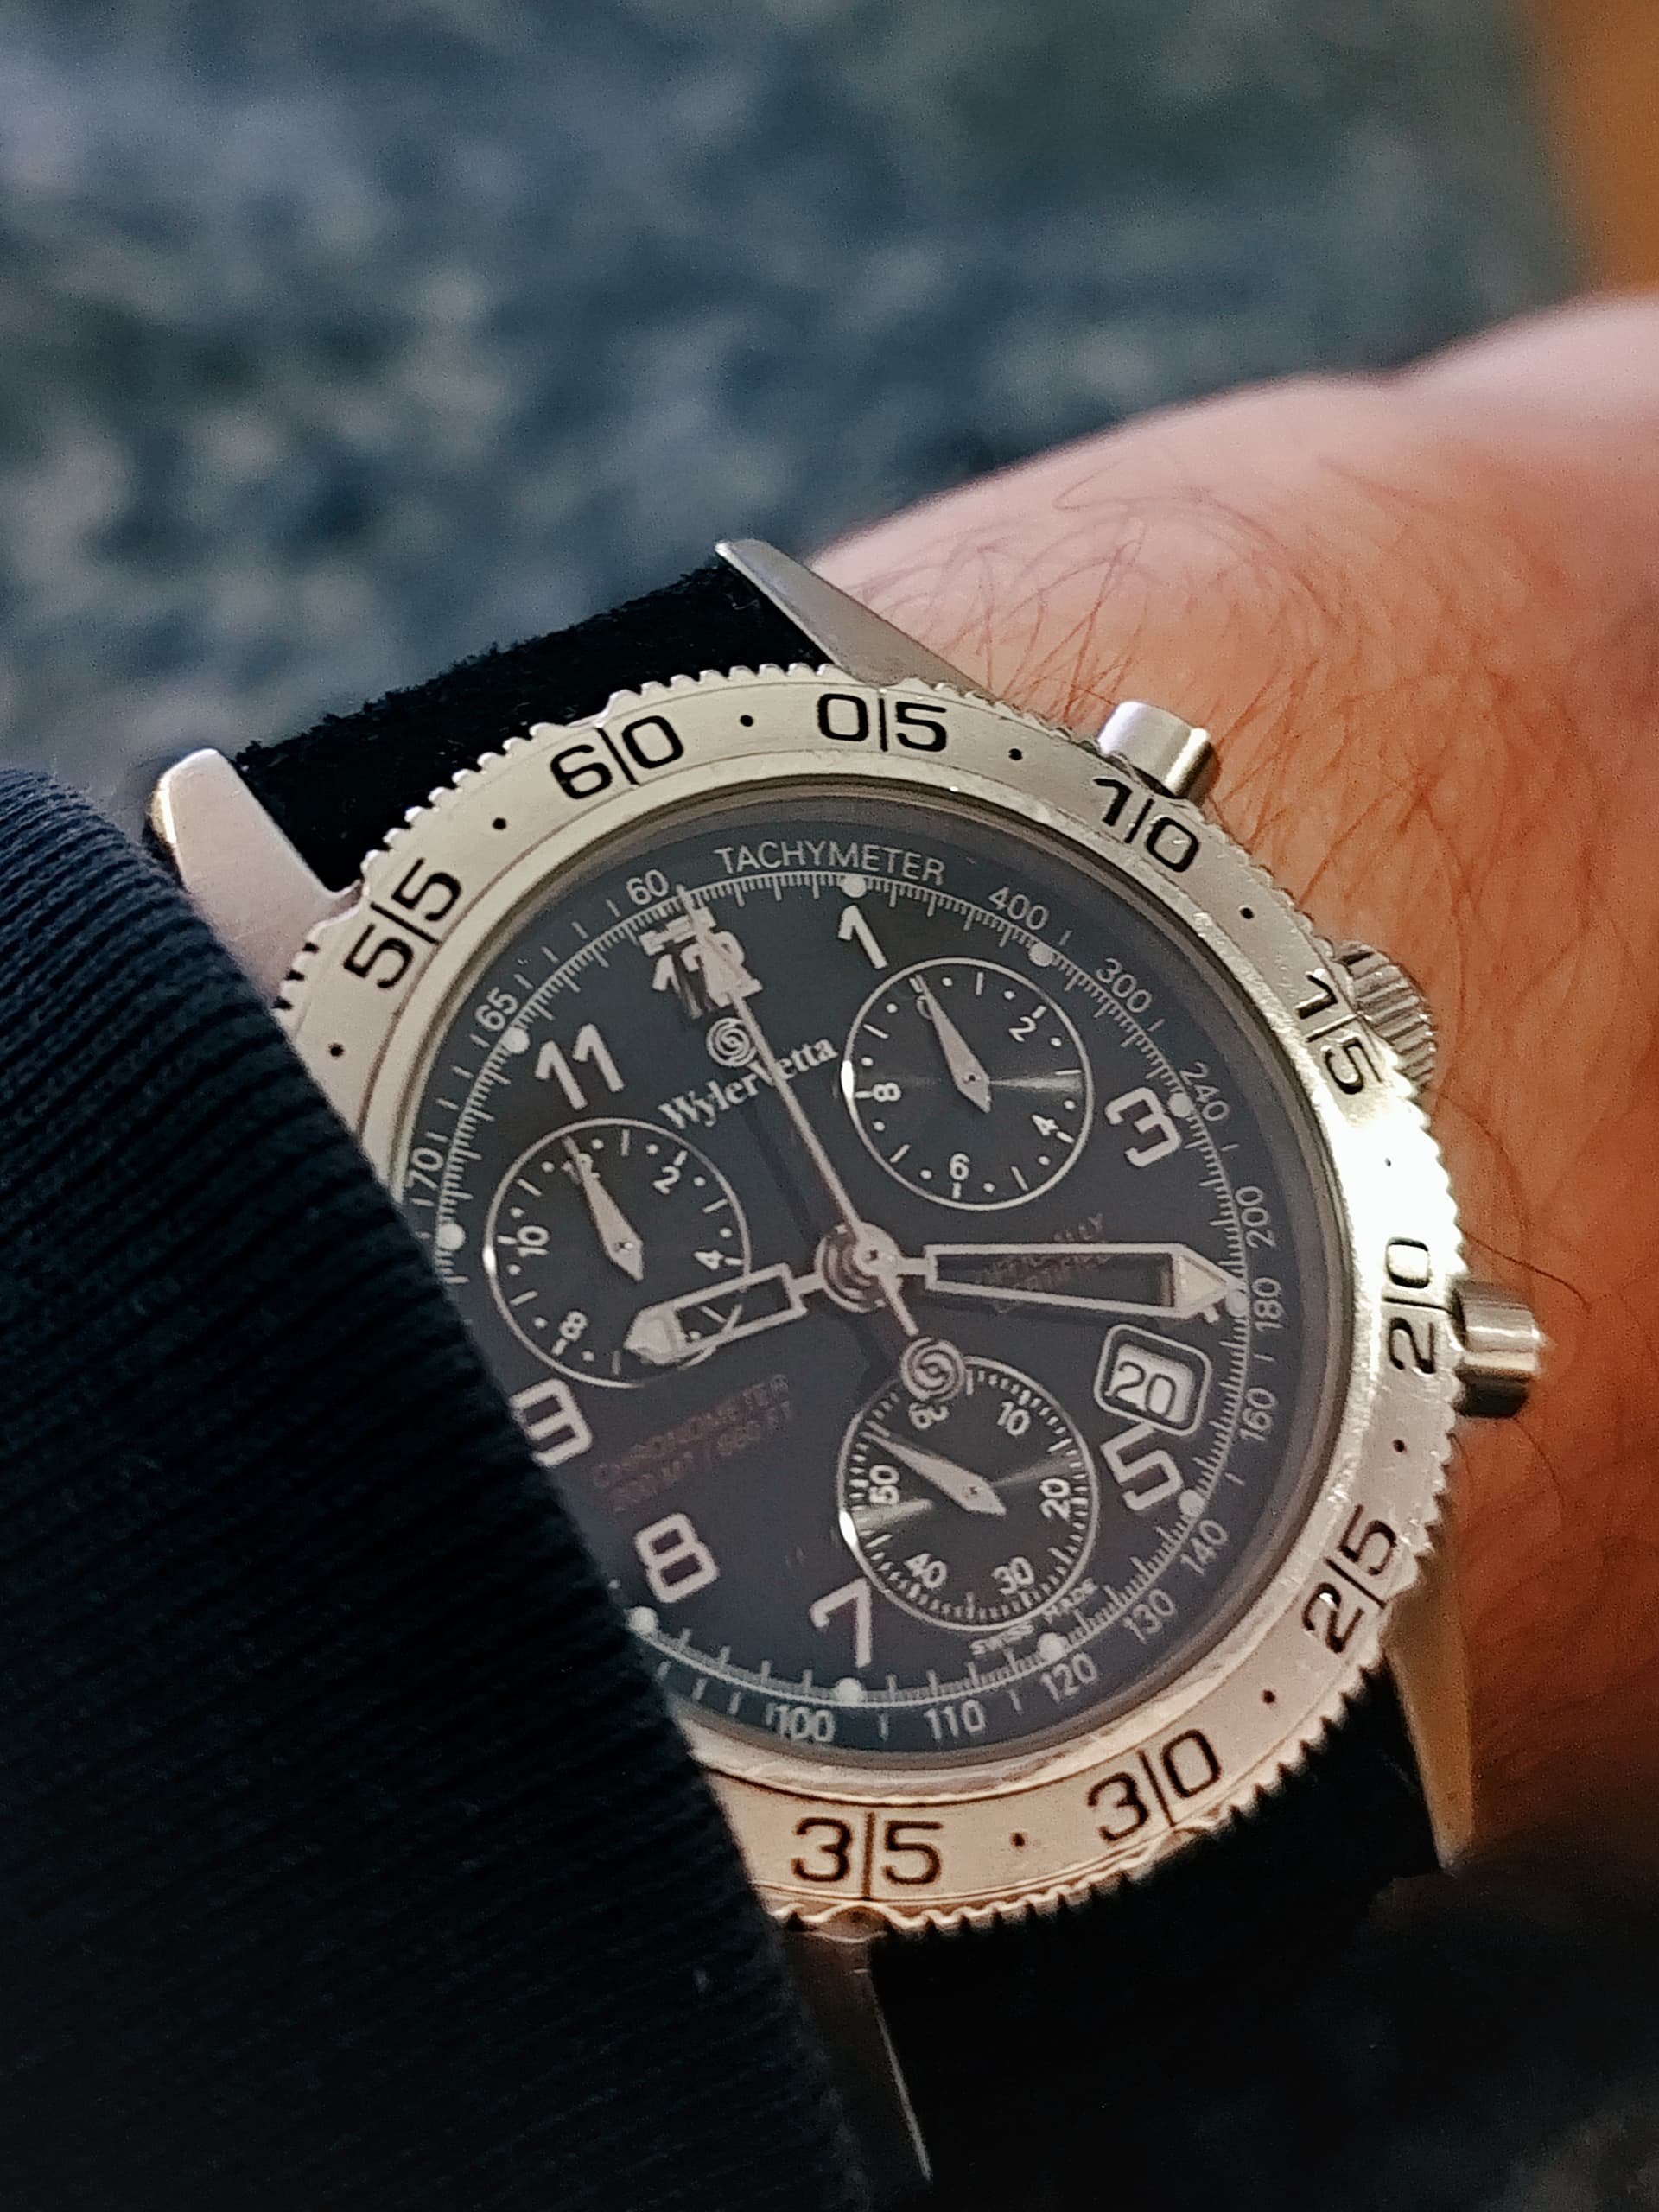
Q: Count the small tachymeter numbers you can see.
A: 14